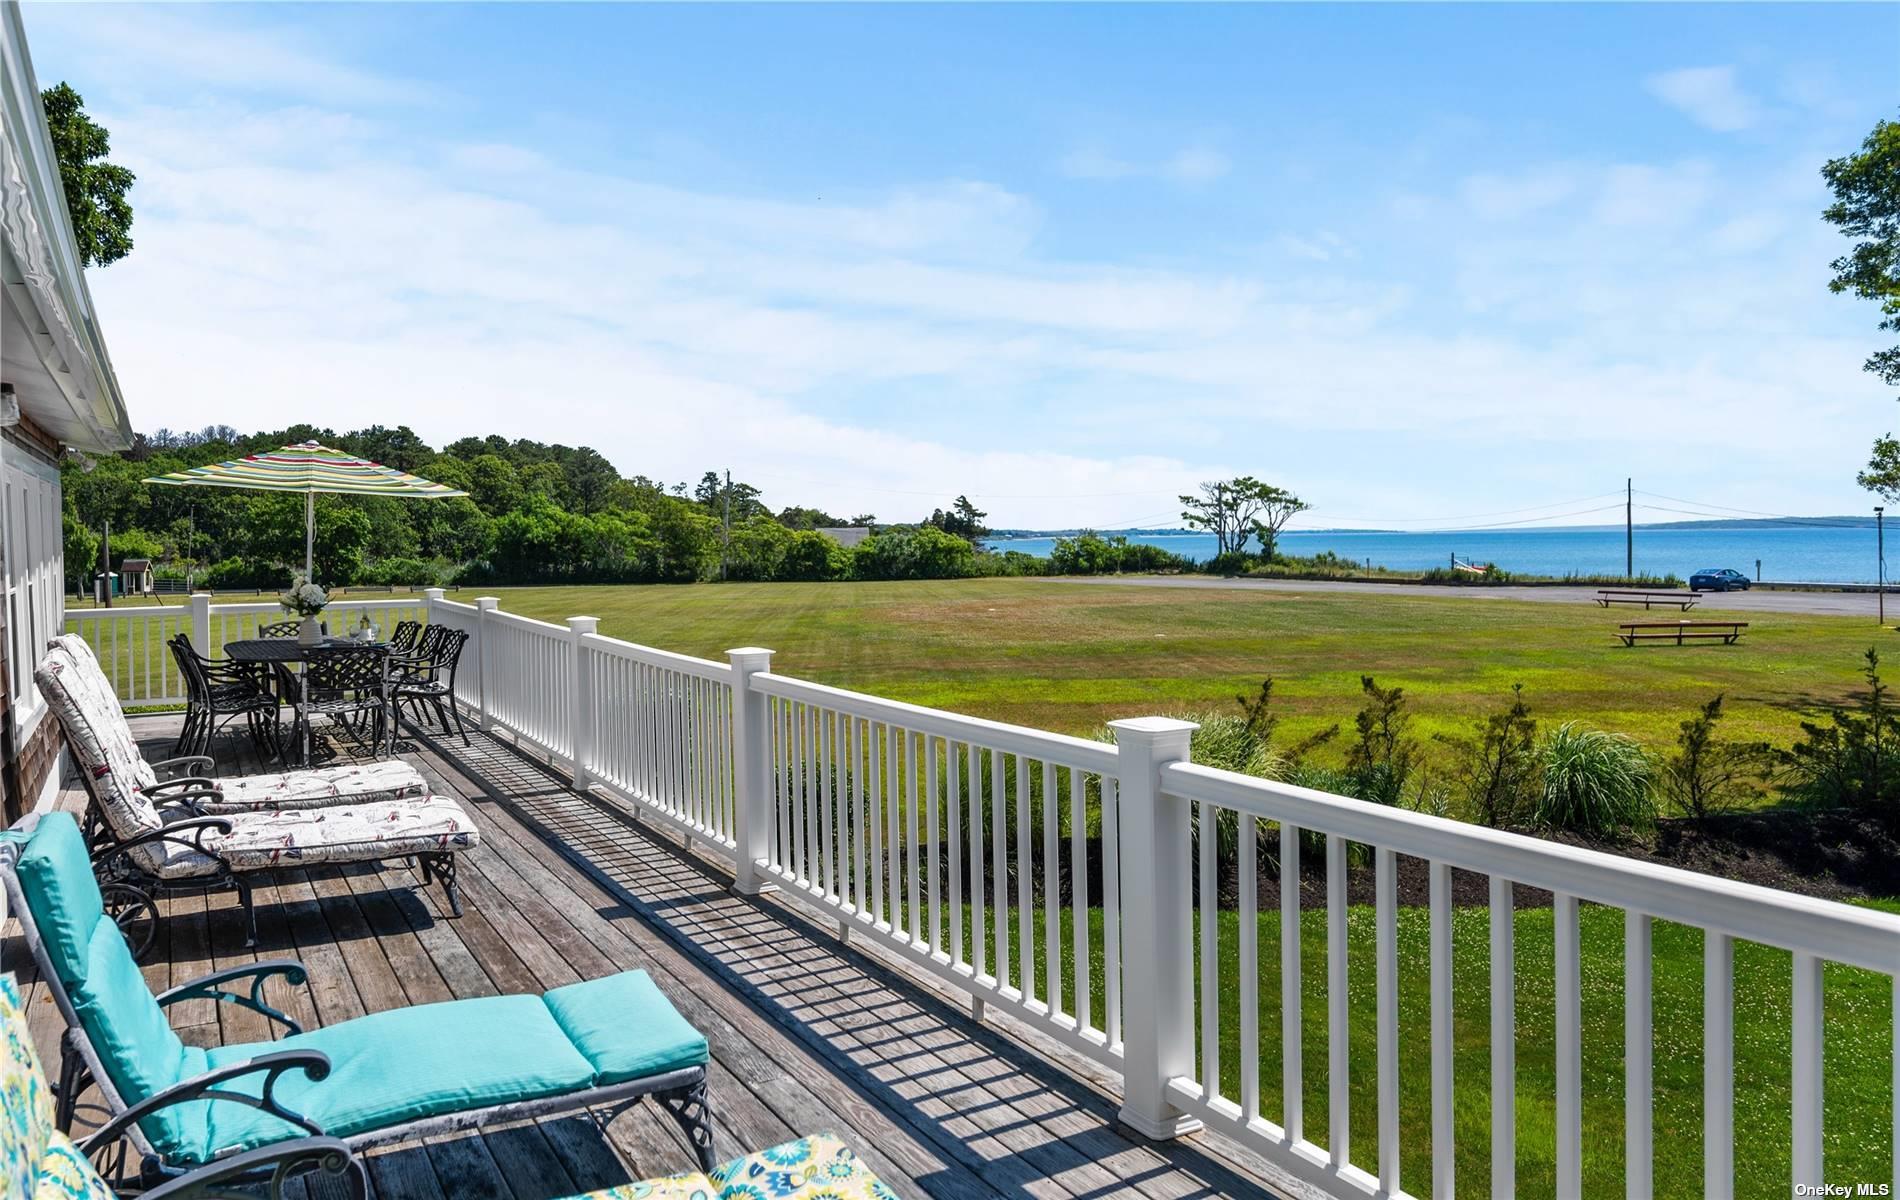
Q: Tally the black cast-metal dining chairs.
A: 8